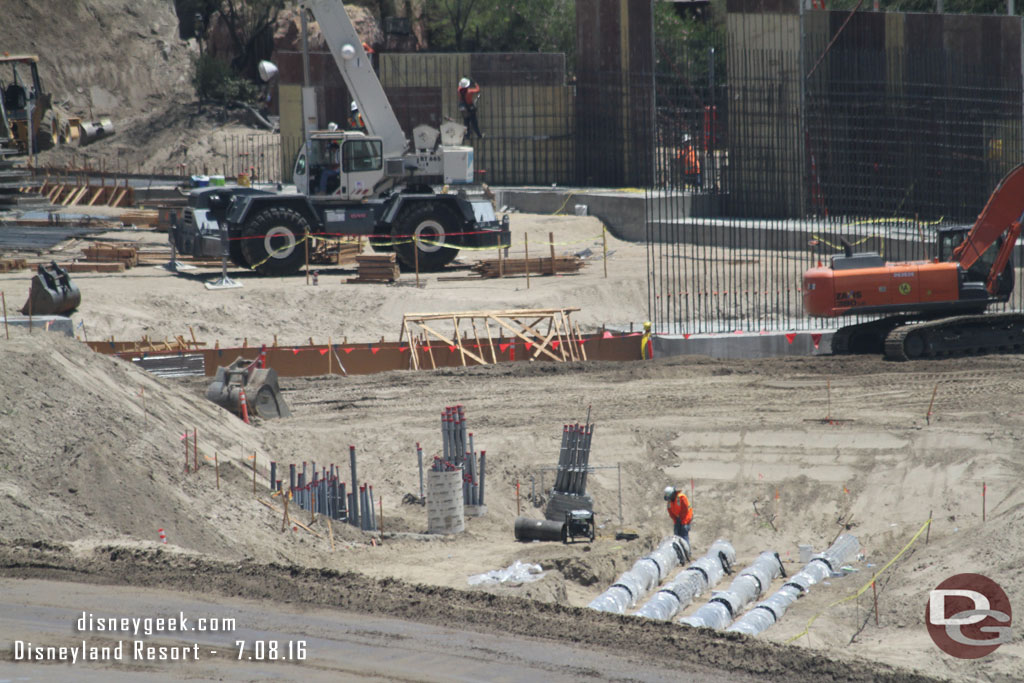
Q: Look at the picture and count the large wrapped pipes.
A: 4